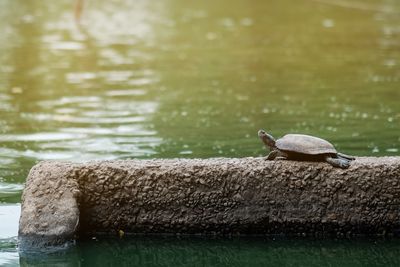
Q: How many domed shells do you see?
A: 1